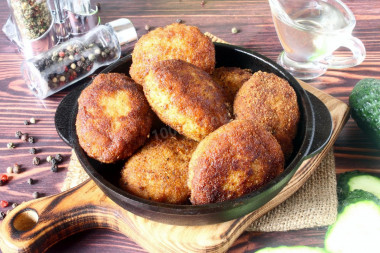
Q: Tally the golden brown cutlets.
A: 7